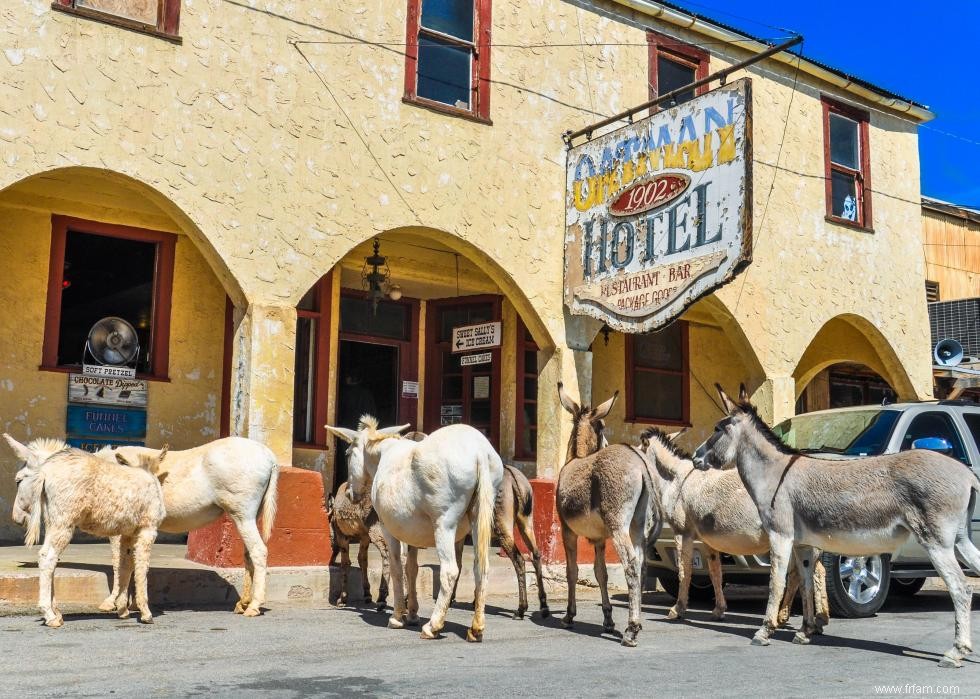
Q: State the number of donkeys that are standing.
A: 8